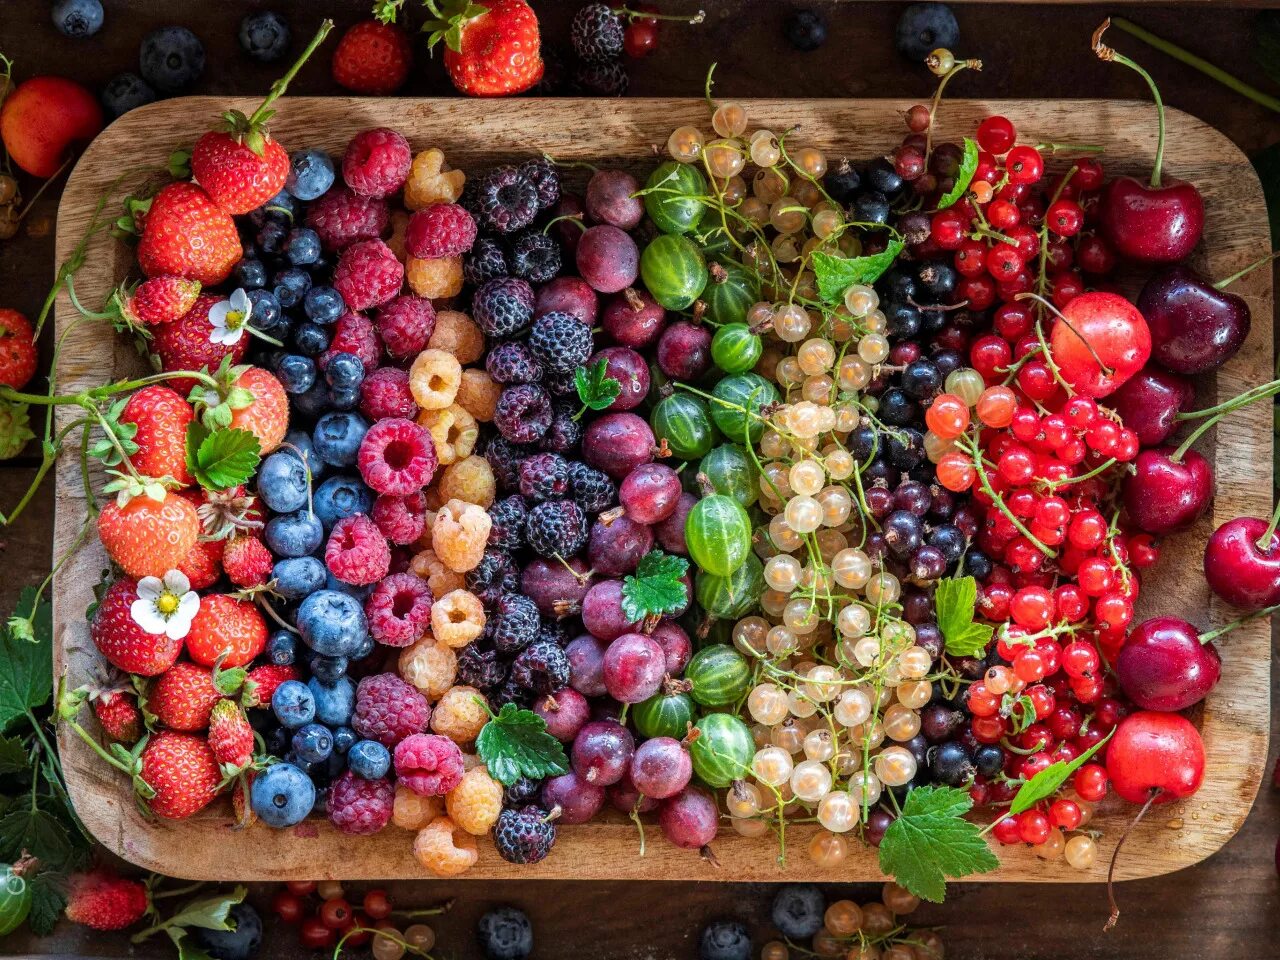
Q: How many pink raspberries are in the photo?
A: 14